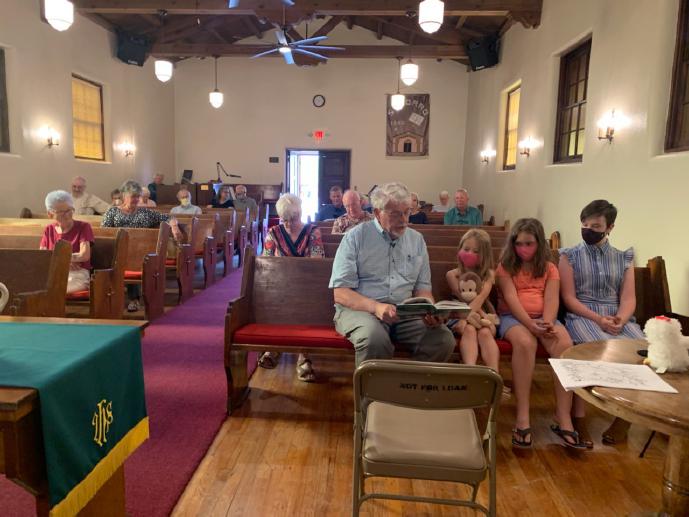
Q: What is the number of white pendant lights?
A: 6